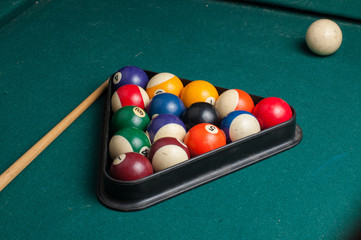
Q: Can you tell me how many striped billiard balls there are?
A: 7